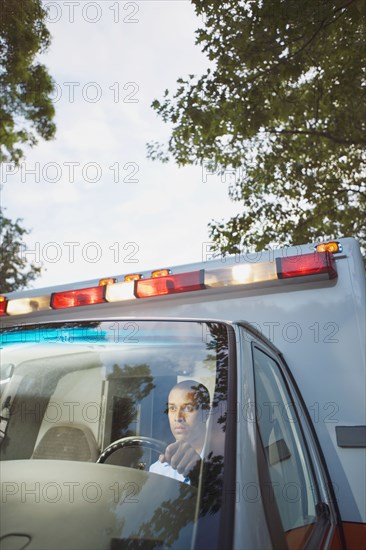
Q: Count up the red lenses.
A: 4